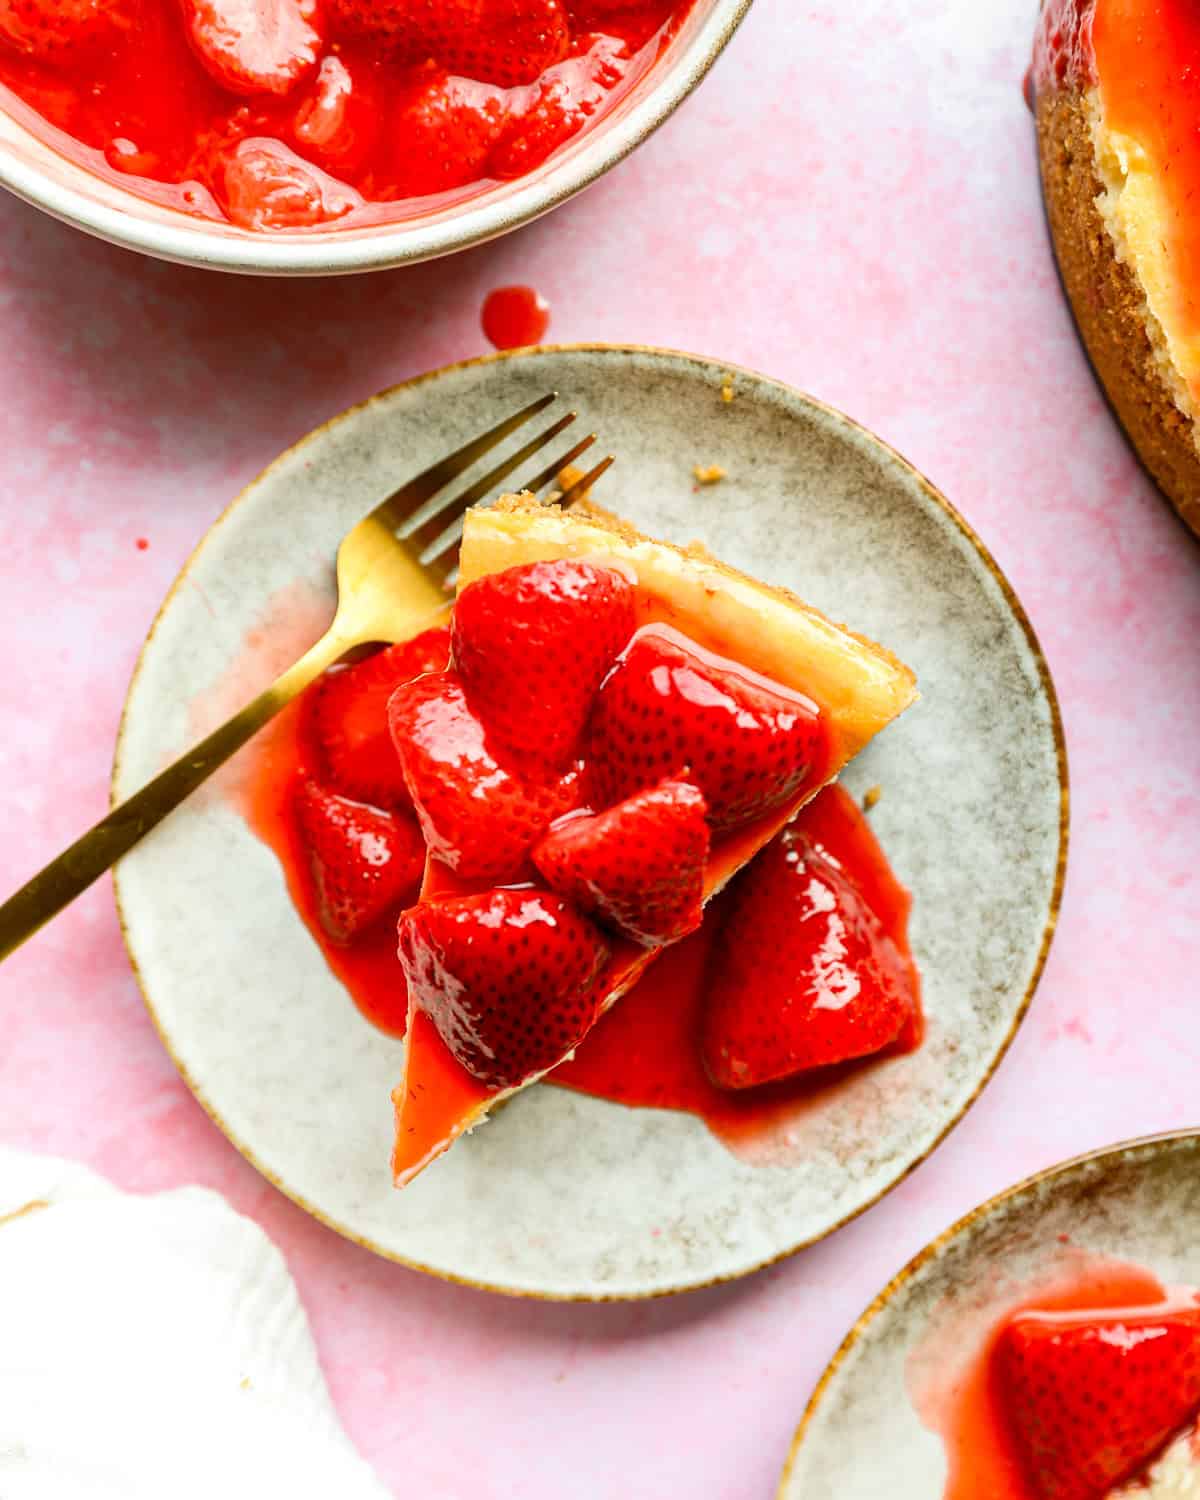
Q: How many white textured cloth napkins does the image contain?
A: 1